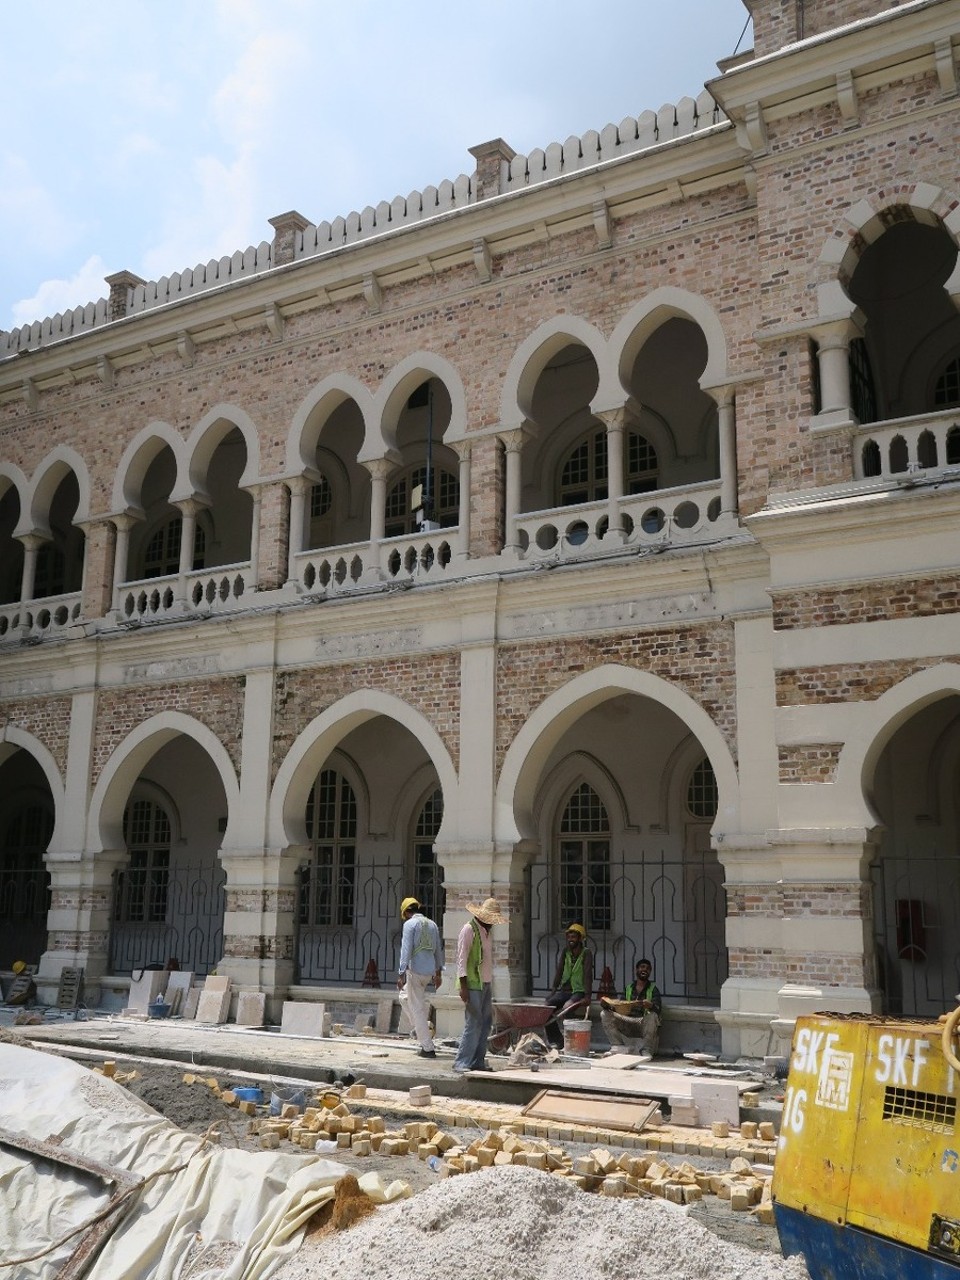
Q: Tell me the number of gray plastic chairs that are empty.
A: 0